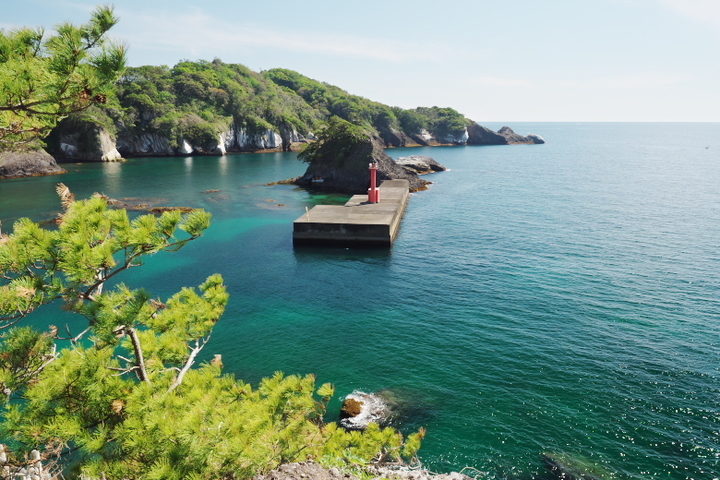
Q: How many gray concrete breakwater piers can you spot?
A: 1